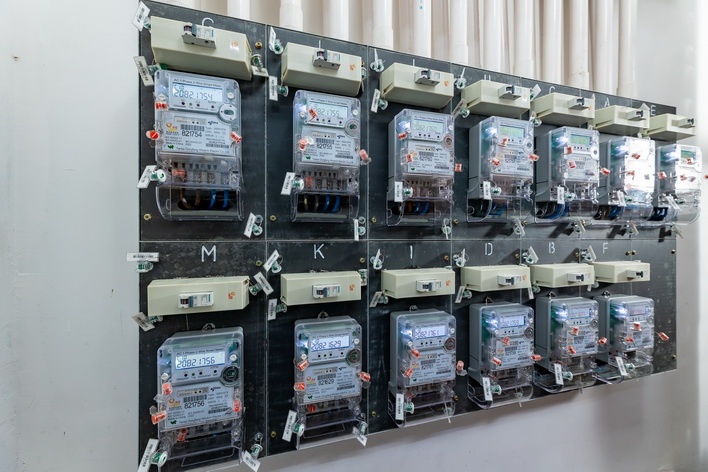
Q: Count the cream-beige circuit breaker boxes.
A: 13